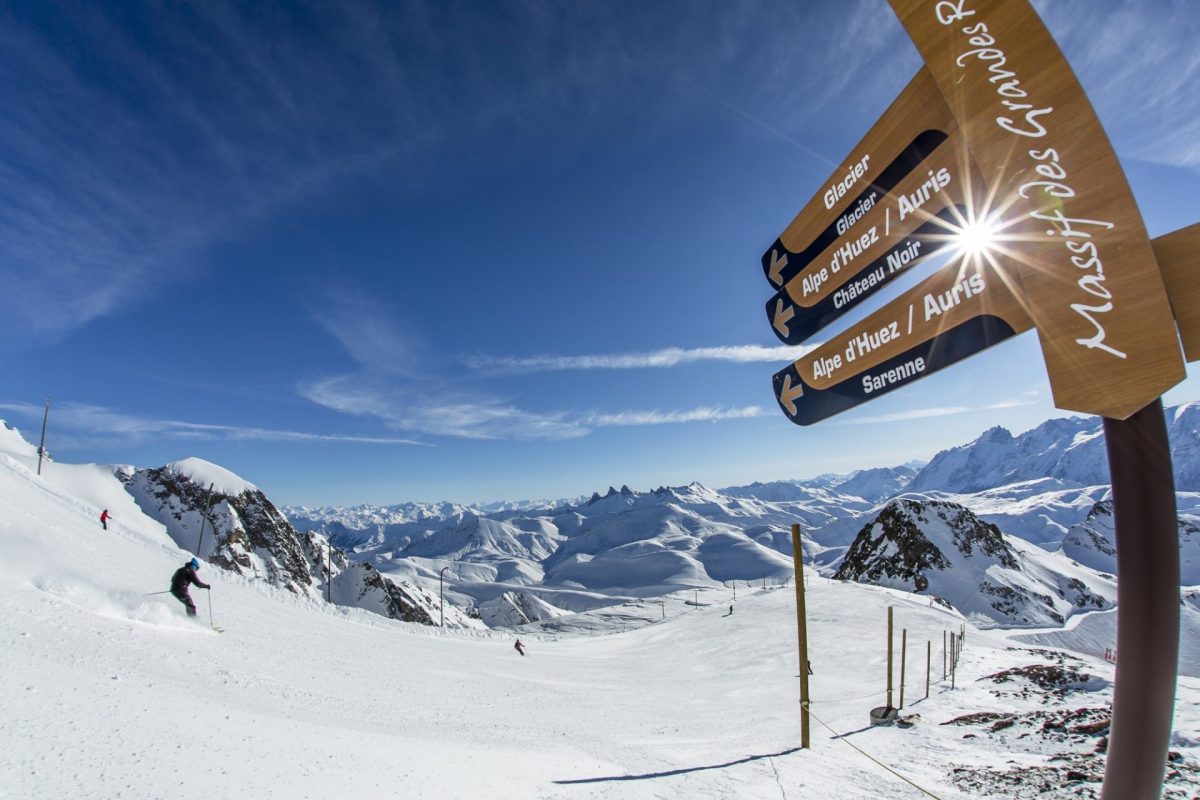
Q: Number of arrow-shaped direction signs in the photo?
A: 3